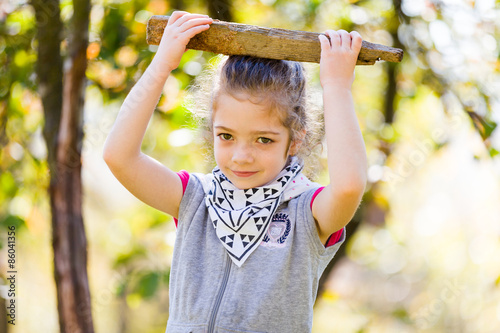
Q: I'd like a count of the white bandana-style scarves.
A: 1